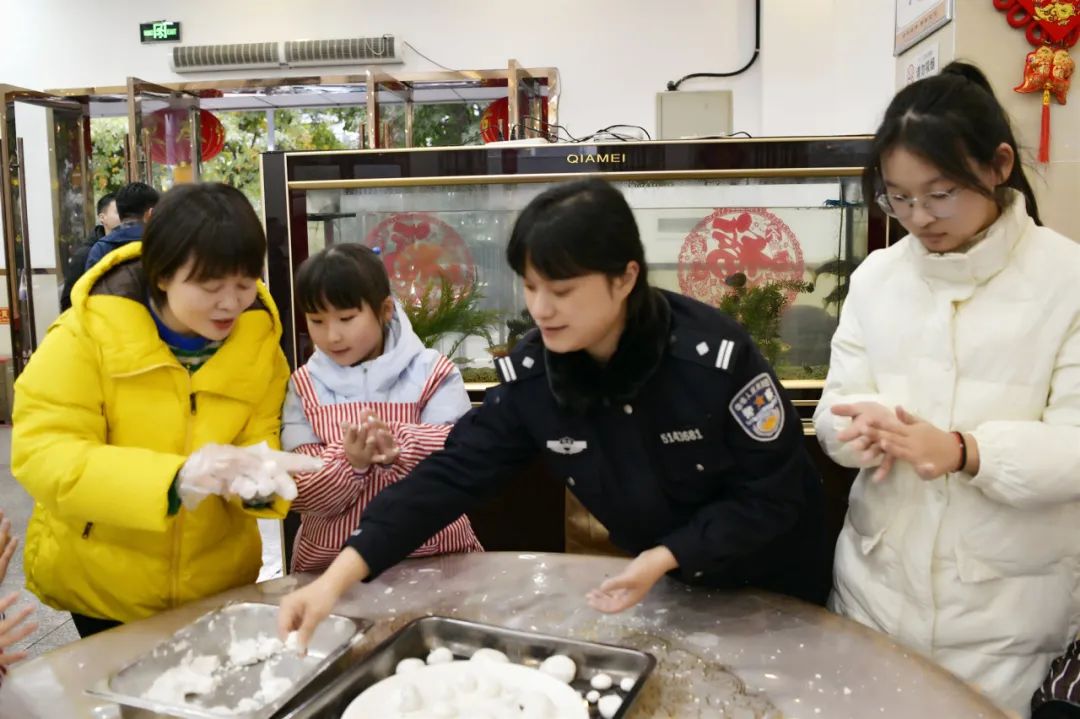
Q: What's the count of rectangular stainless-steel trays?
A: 2